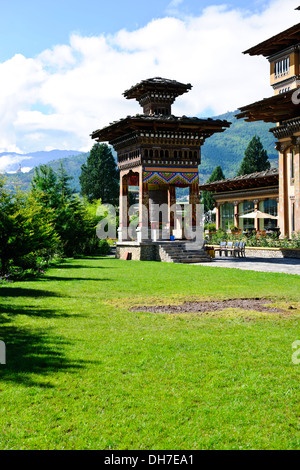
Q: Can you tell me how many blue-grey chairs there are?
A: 4